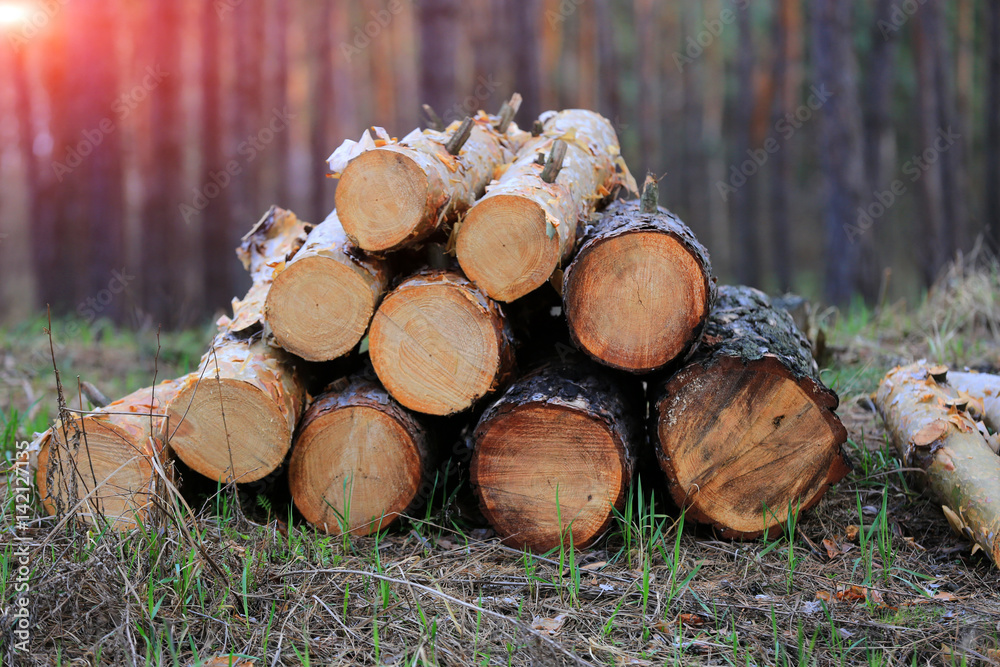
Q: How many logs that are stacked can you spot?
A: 10